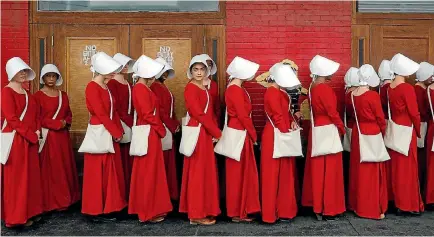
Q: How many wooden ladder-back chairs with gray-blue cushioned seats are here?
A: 0